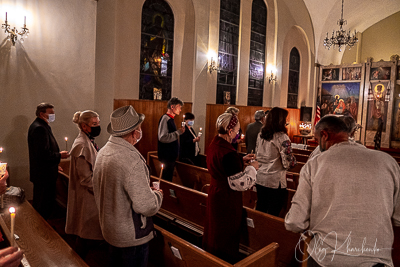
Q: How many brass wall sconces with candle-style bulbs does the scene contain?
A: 3